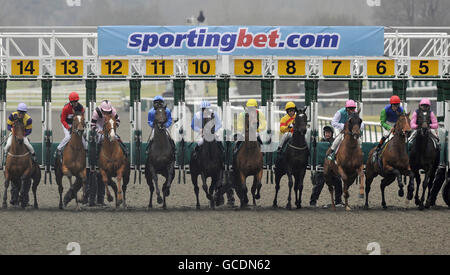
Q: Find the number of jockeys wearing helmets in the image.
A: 10